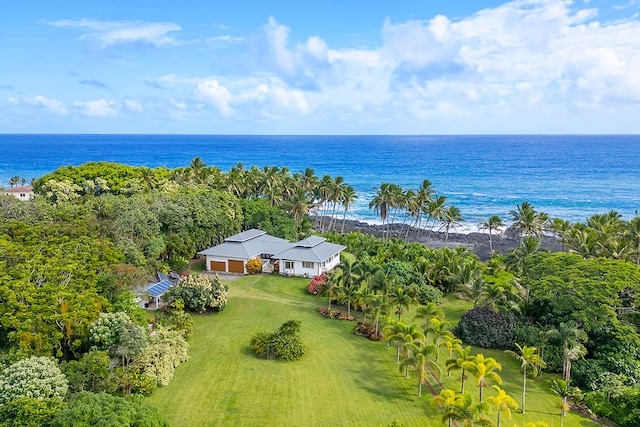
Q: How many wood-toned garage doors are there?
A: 2